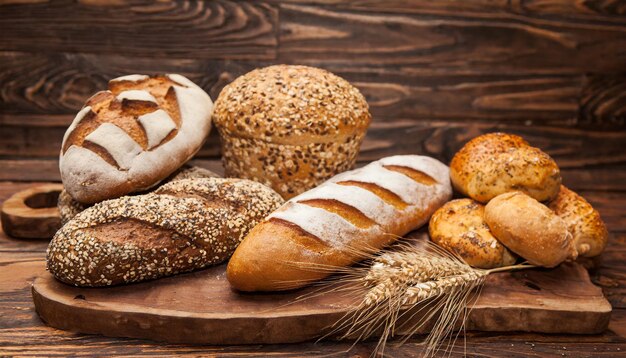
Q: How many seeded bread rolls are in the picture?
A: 3